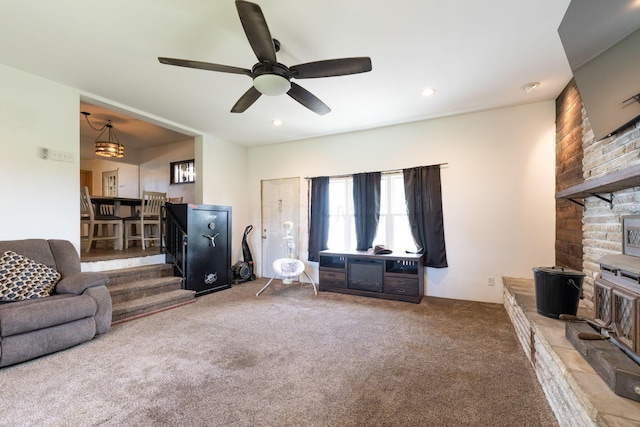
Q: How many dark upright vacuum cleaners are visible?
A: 1